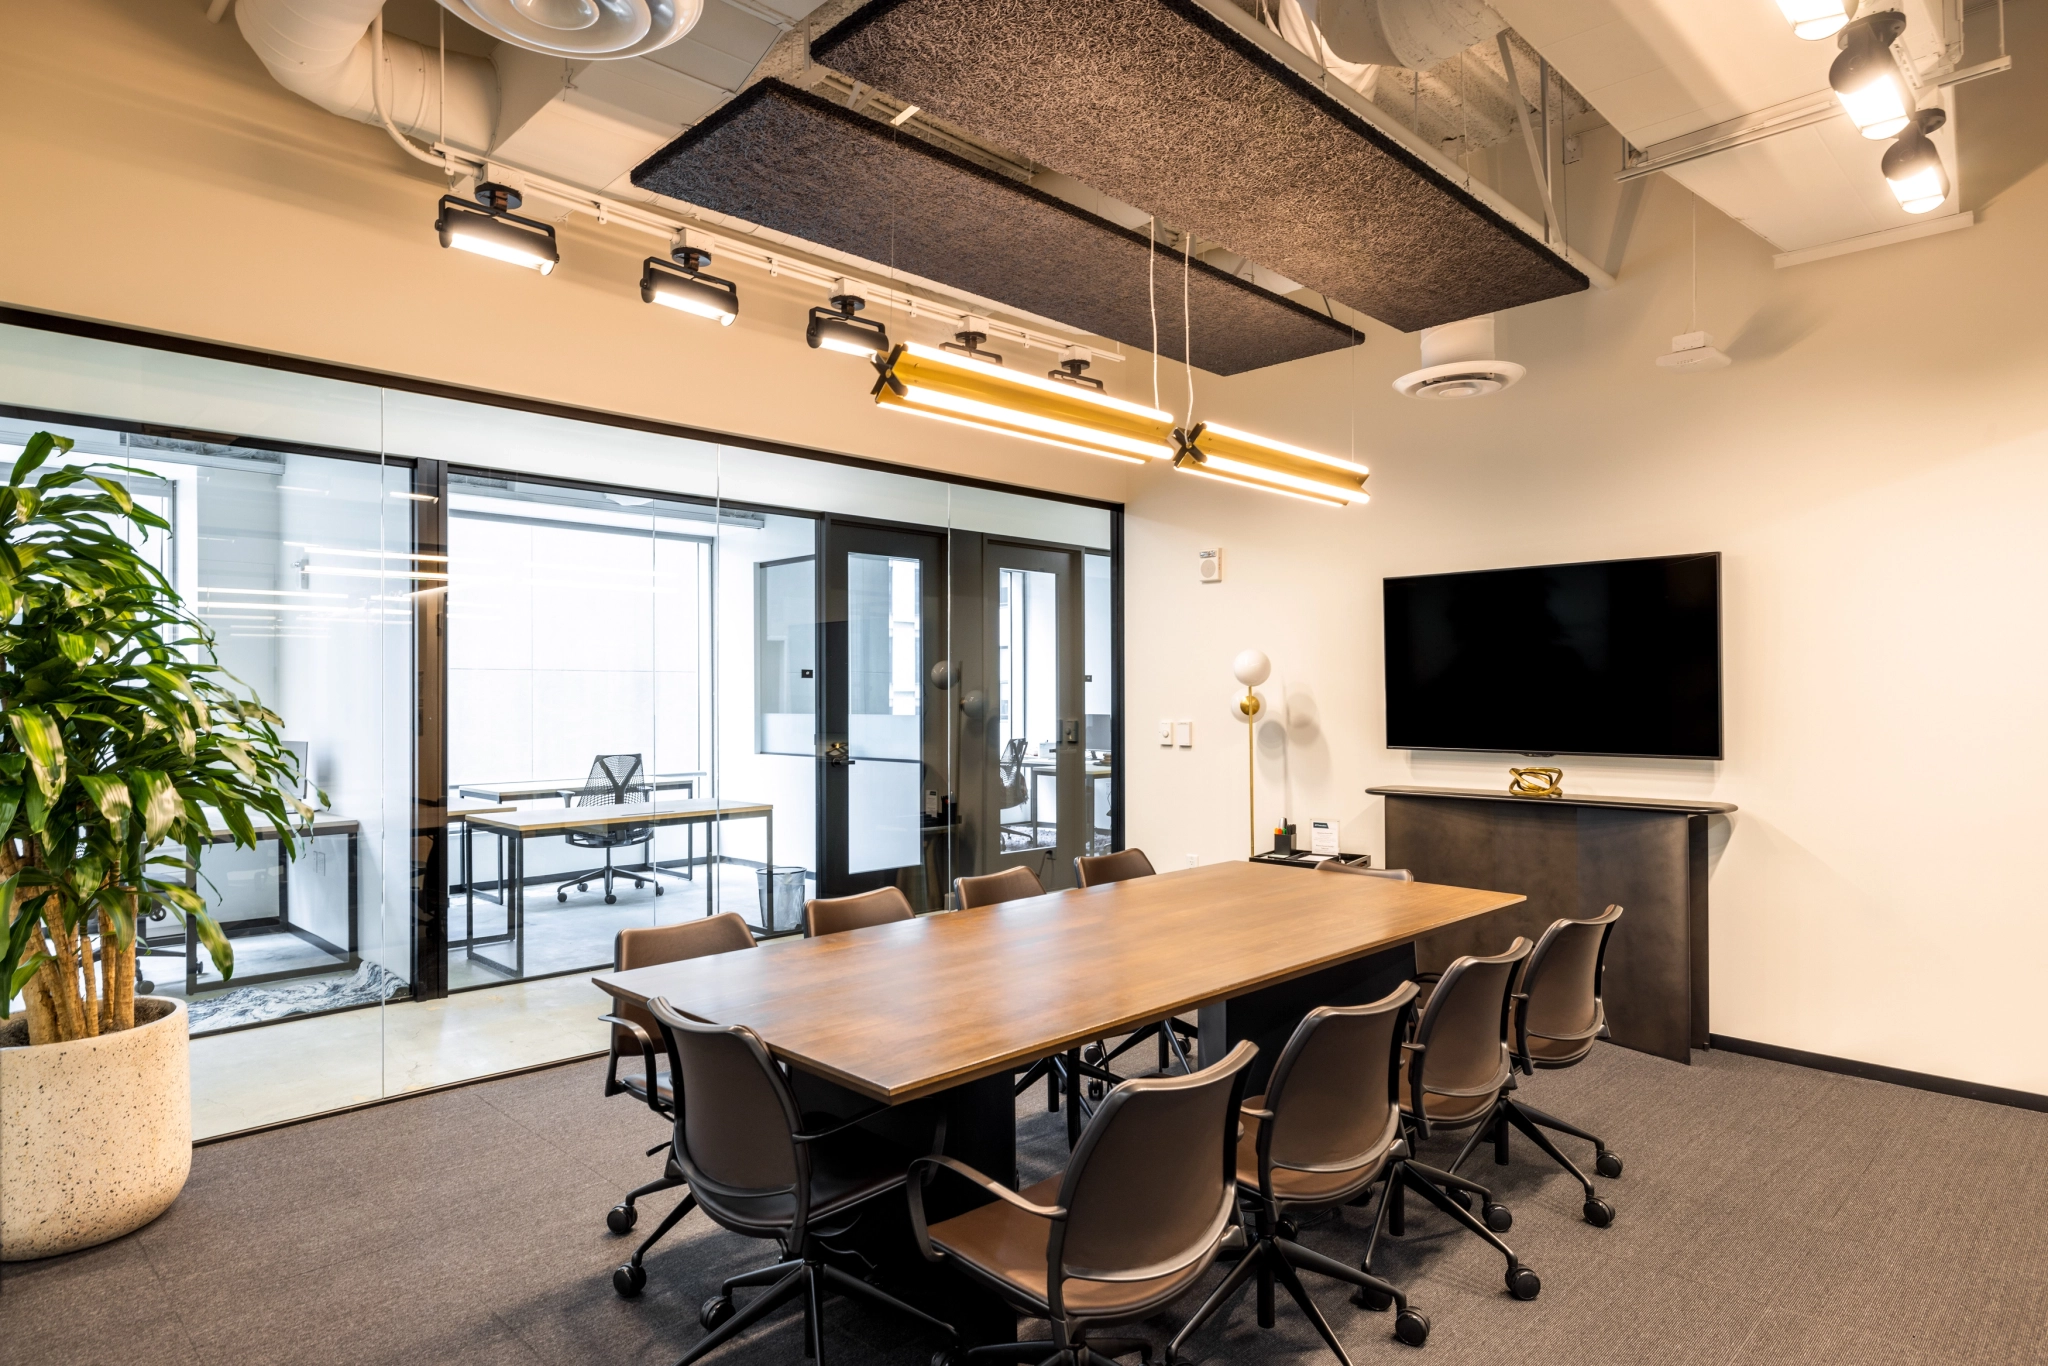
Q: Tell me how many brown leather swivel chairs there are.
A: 10